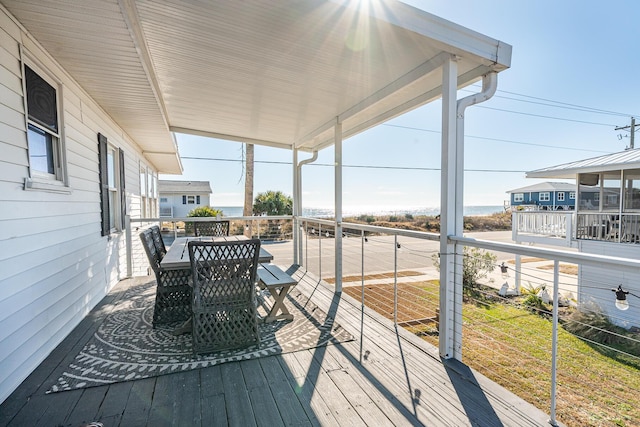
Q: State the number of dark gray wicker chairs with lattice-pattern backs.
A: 4